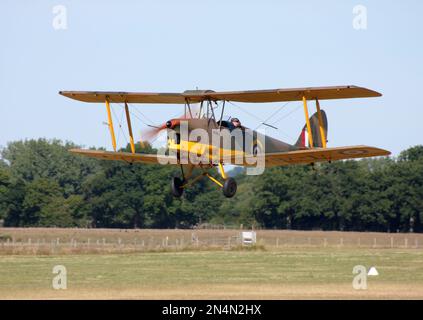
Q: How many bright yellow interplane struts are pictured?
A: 4